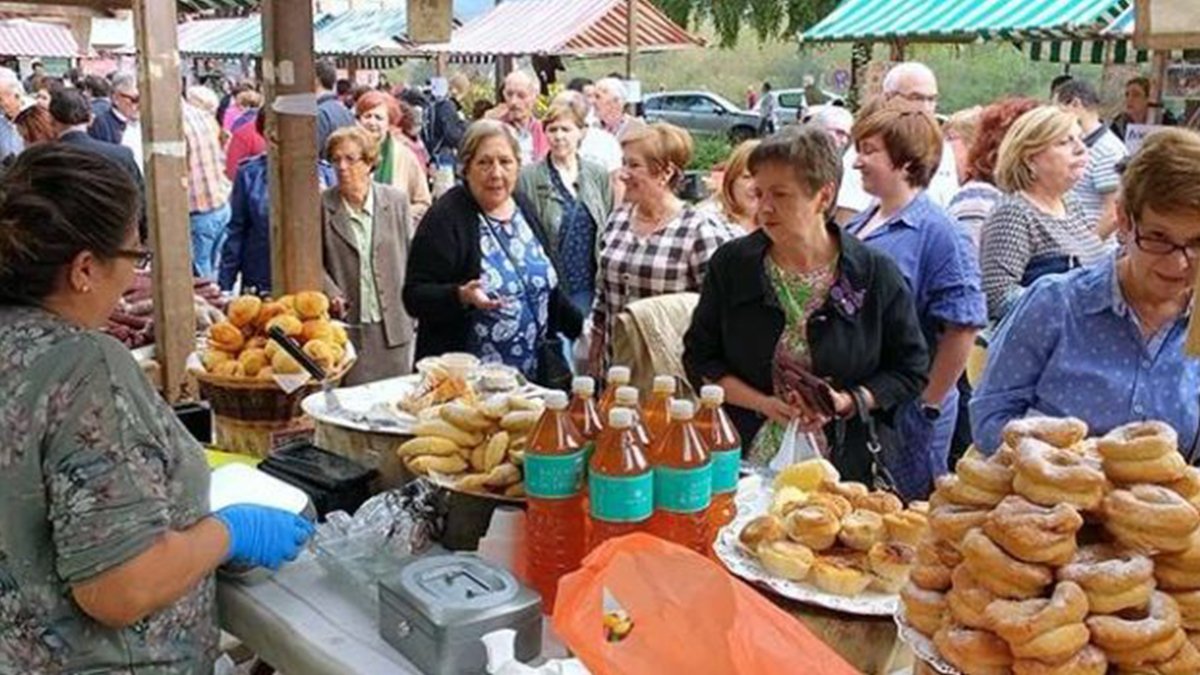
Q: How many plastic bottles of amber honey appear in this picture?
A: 8